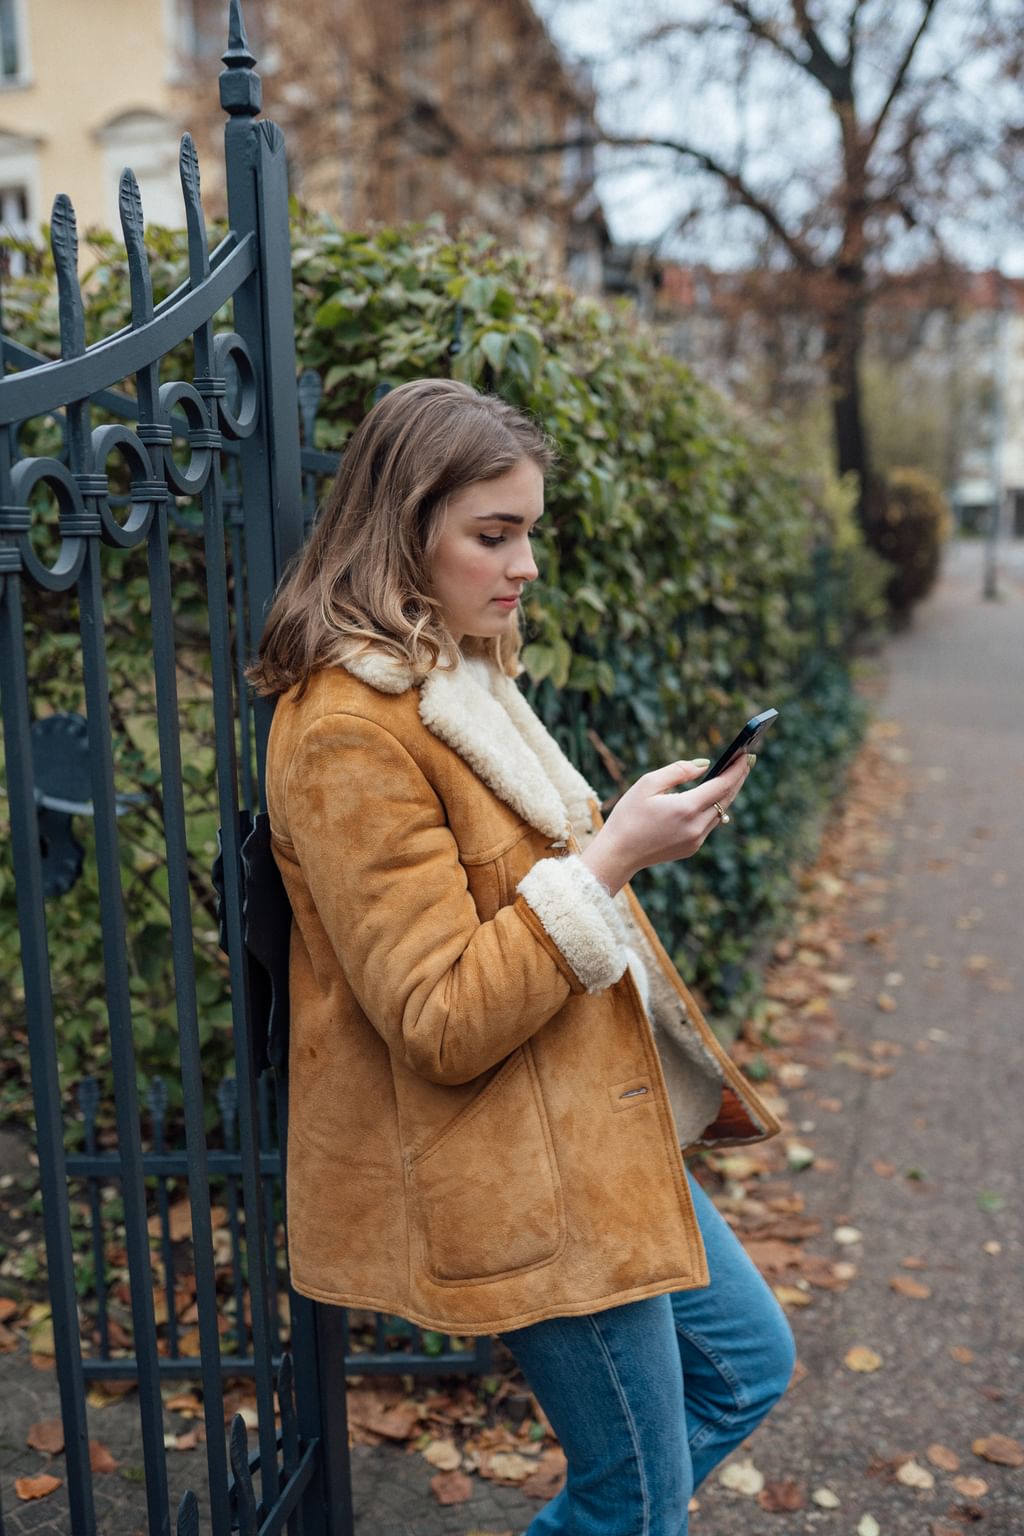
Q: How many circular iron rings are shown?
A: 4